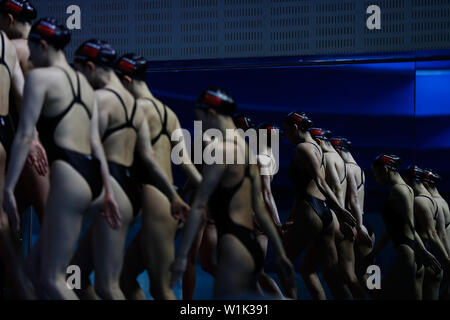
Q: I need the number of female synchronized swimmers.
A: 14